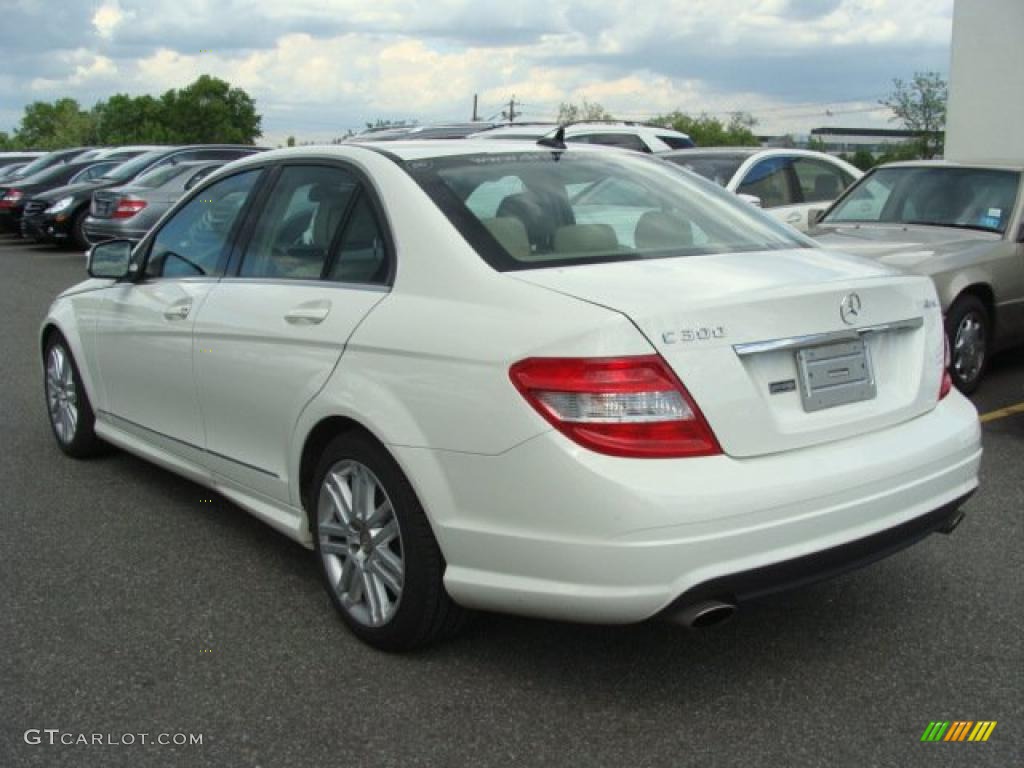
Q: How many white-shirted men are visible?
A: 0